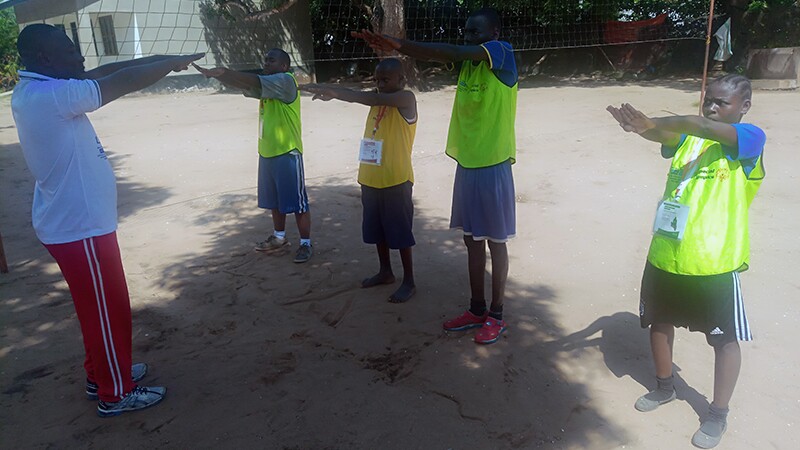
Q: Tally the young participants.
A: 4